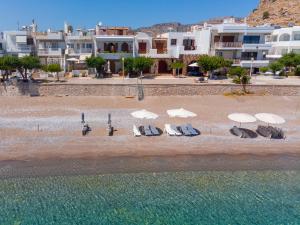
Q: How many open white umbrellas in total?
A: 4